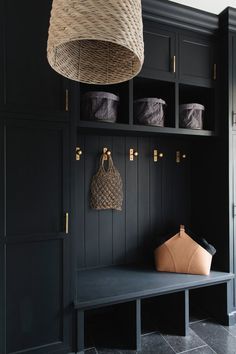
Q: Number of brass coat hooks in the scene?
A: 5